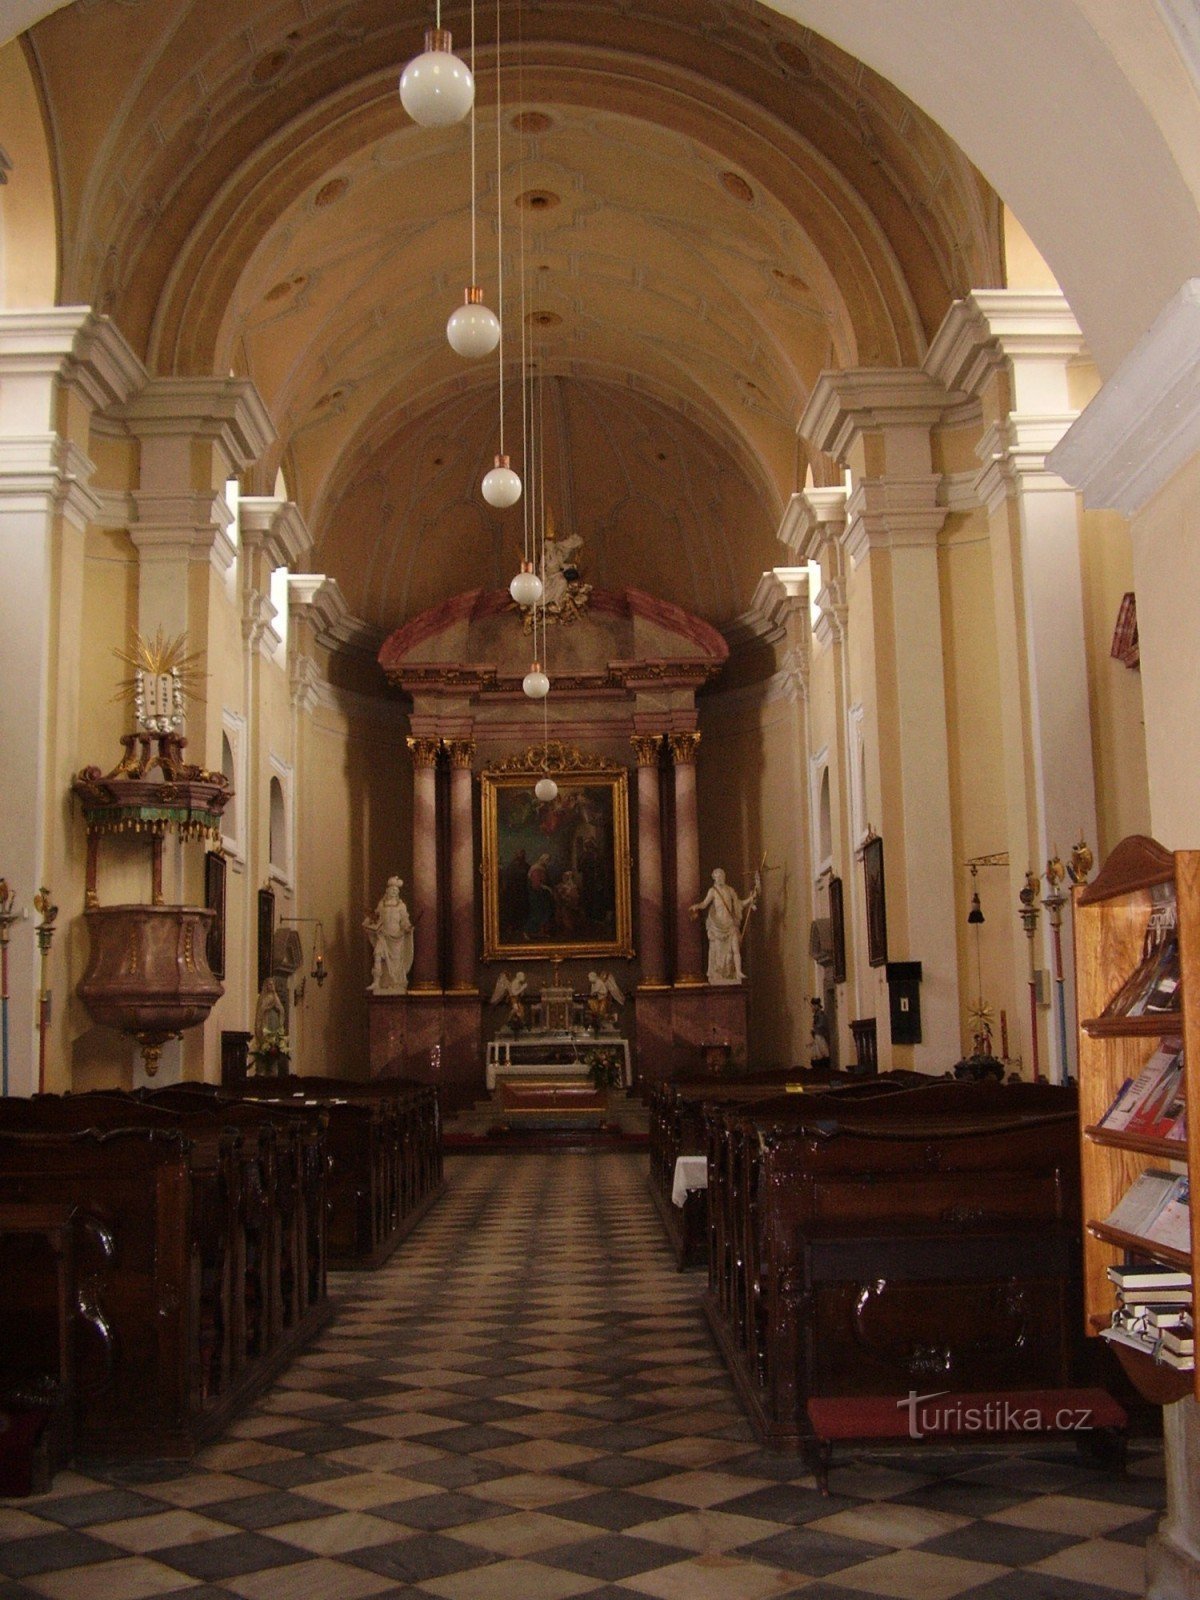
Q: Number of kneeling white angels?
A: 2